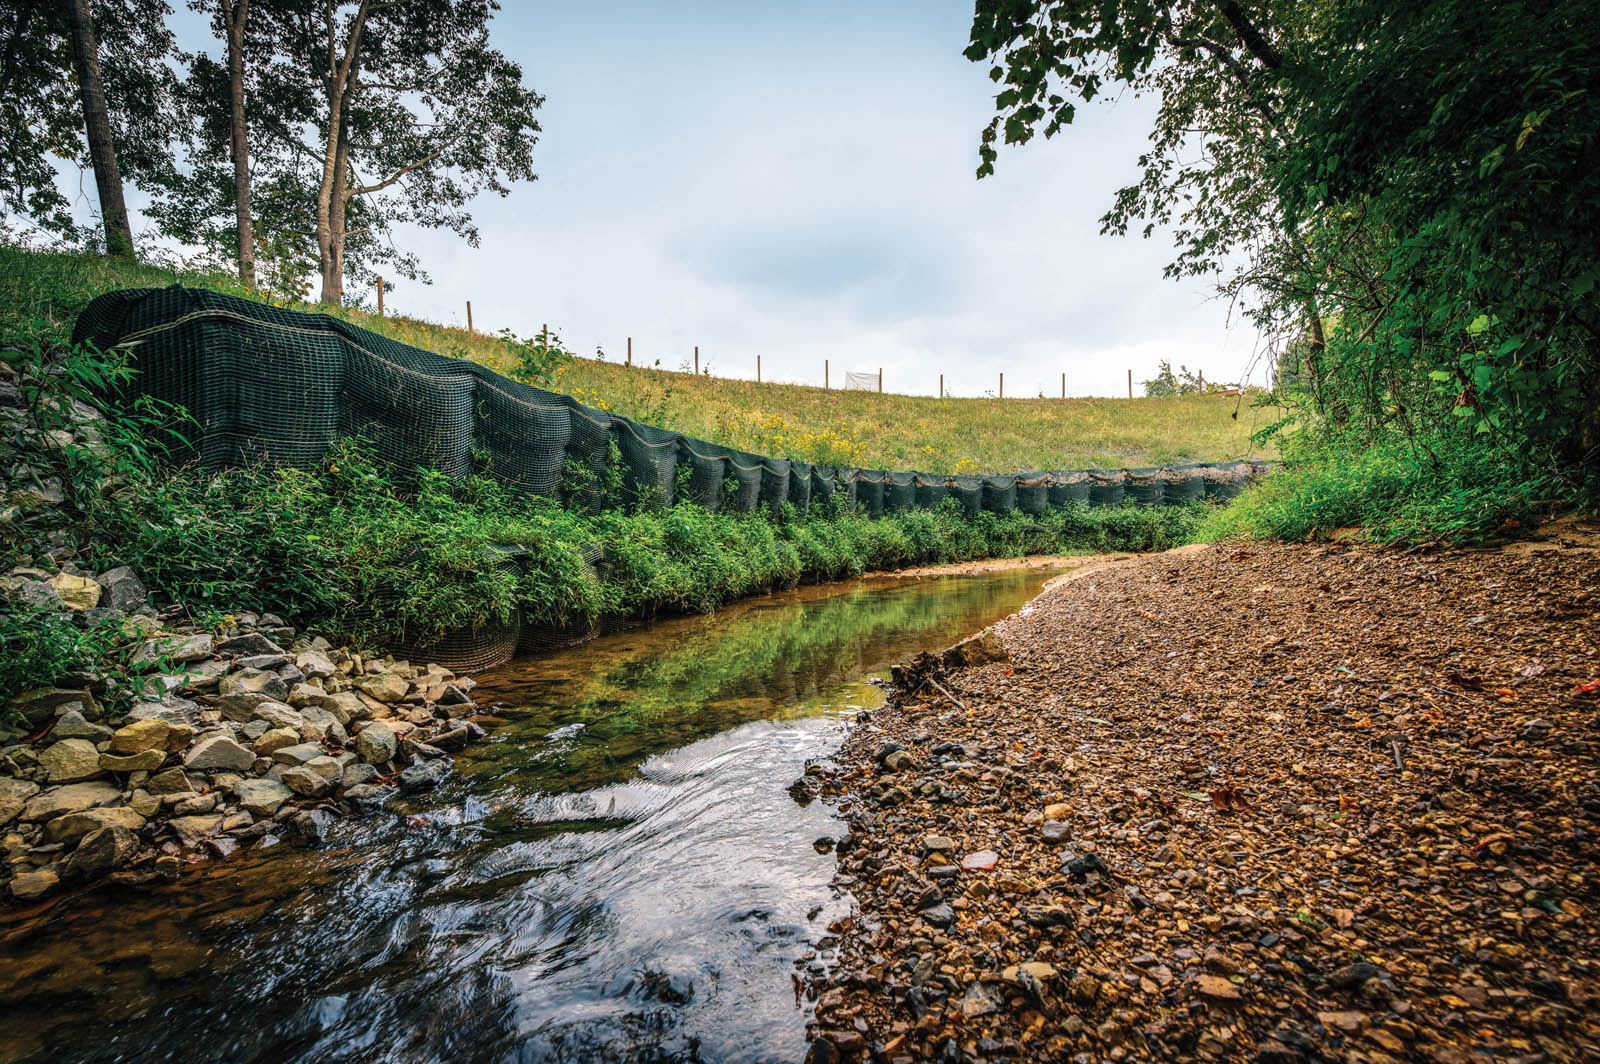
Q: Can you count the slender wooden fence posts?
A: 13